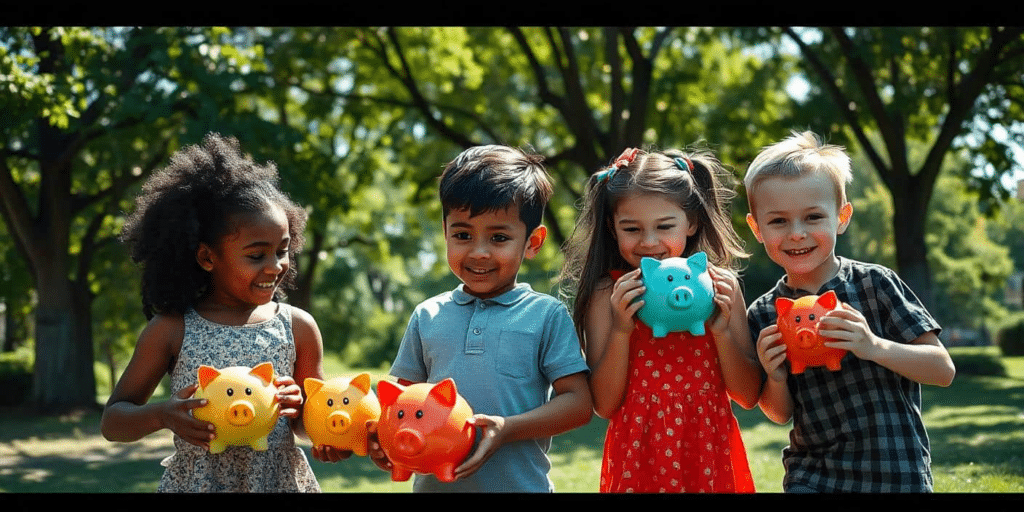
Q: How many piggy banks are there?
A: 5